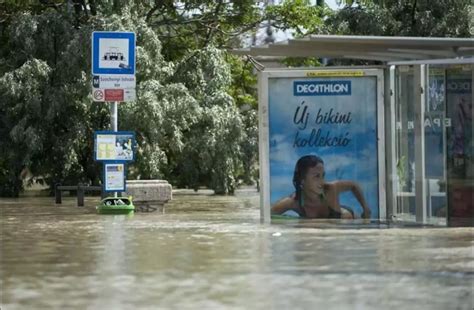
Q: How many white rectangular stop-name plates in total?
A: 1